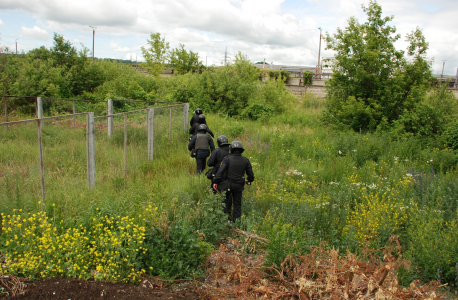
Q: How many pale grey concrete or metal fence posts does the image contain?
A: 5